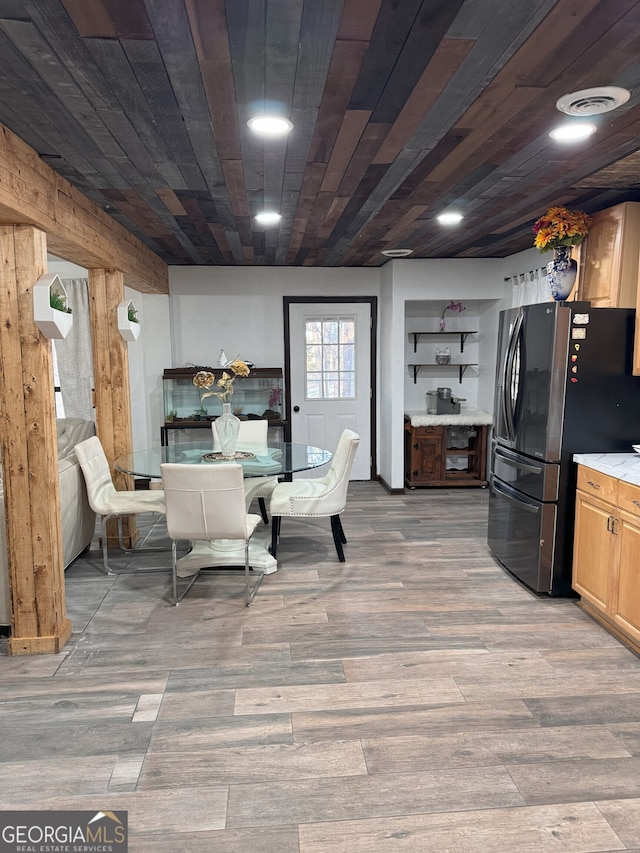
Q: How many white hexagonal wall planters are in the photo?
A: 2